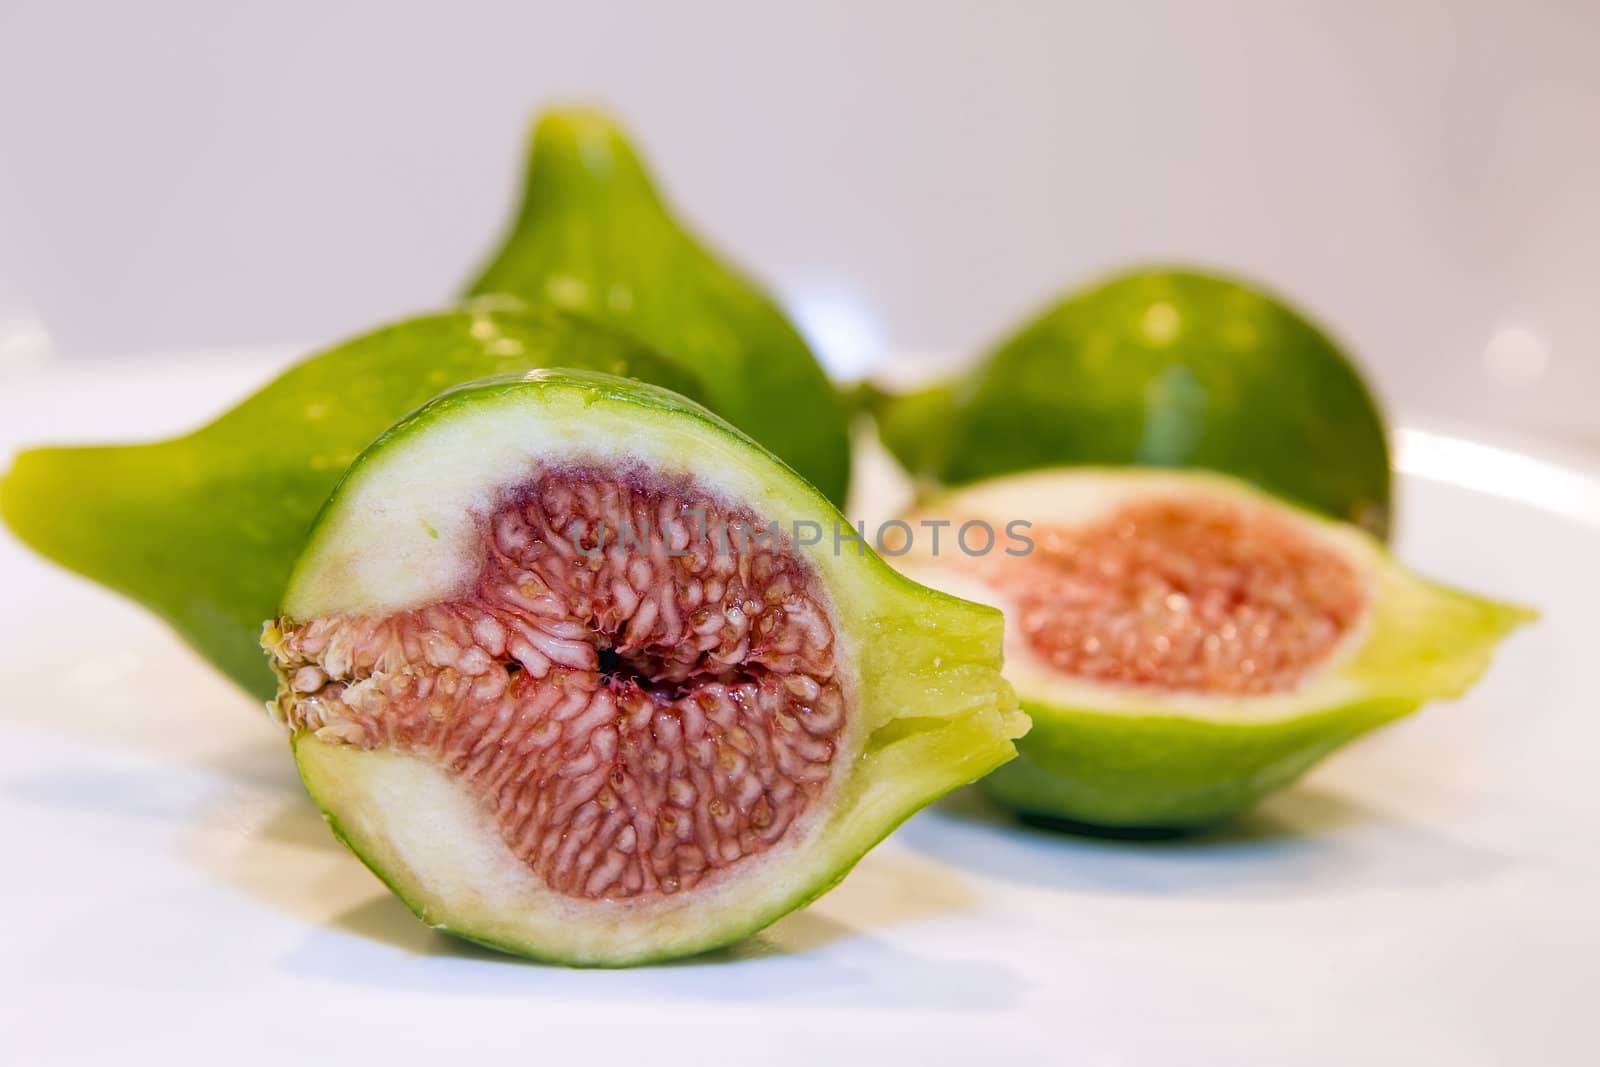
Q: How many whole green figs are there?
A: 3